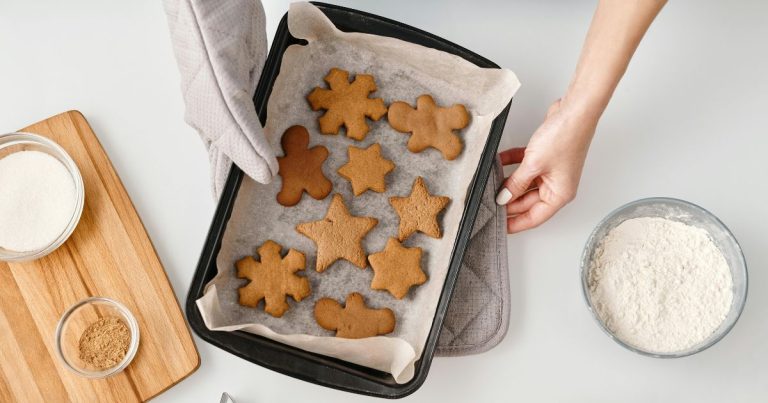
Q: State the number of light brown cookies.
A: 8